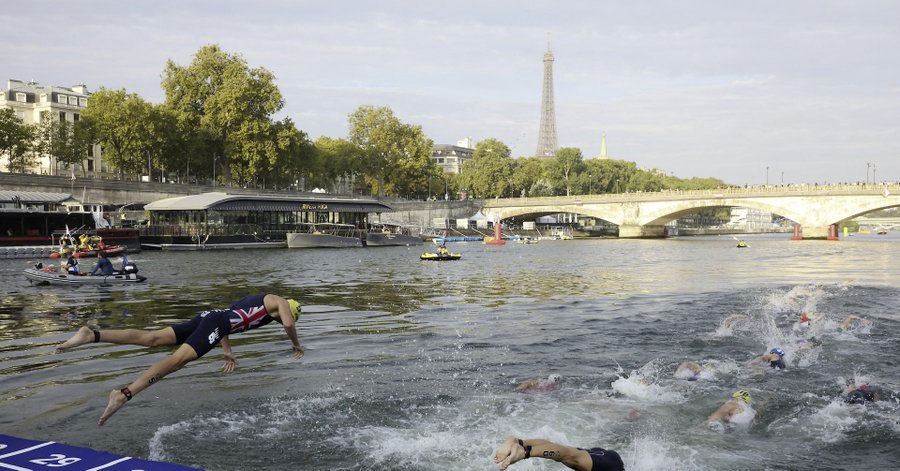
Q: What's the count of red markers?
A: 3